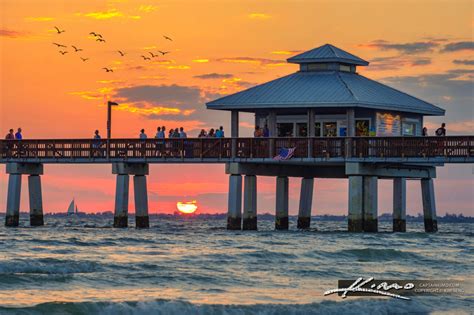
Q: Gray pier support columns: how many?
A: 12